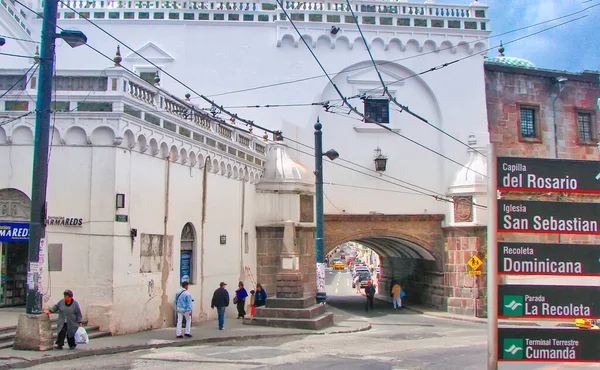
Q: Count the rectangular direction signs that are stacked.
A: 5